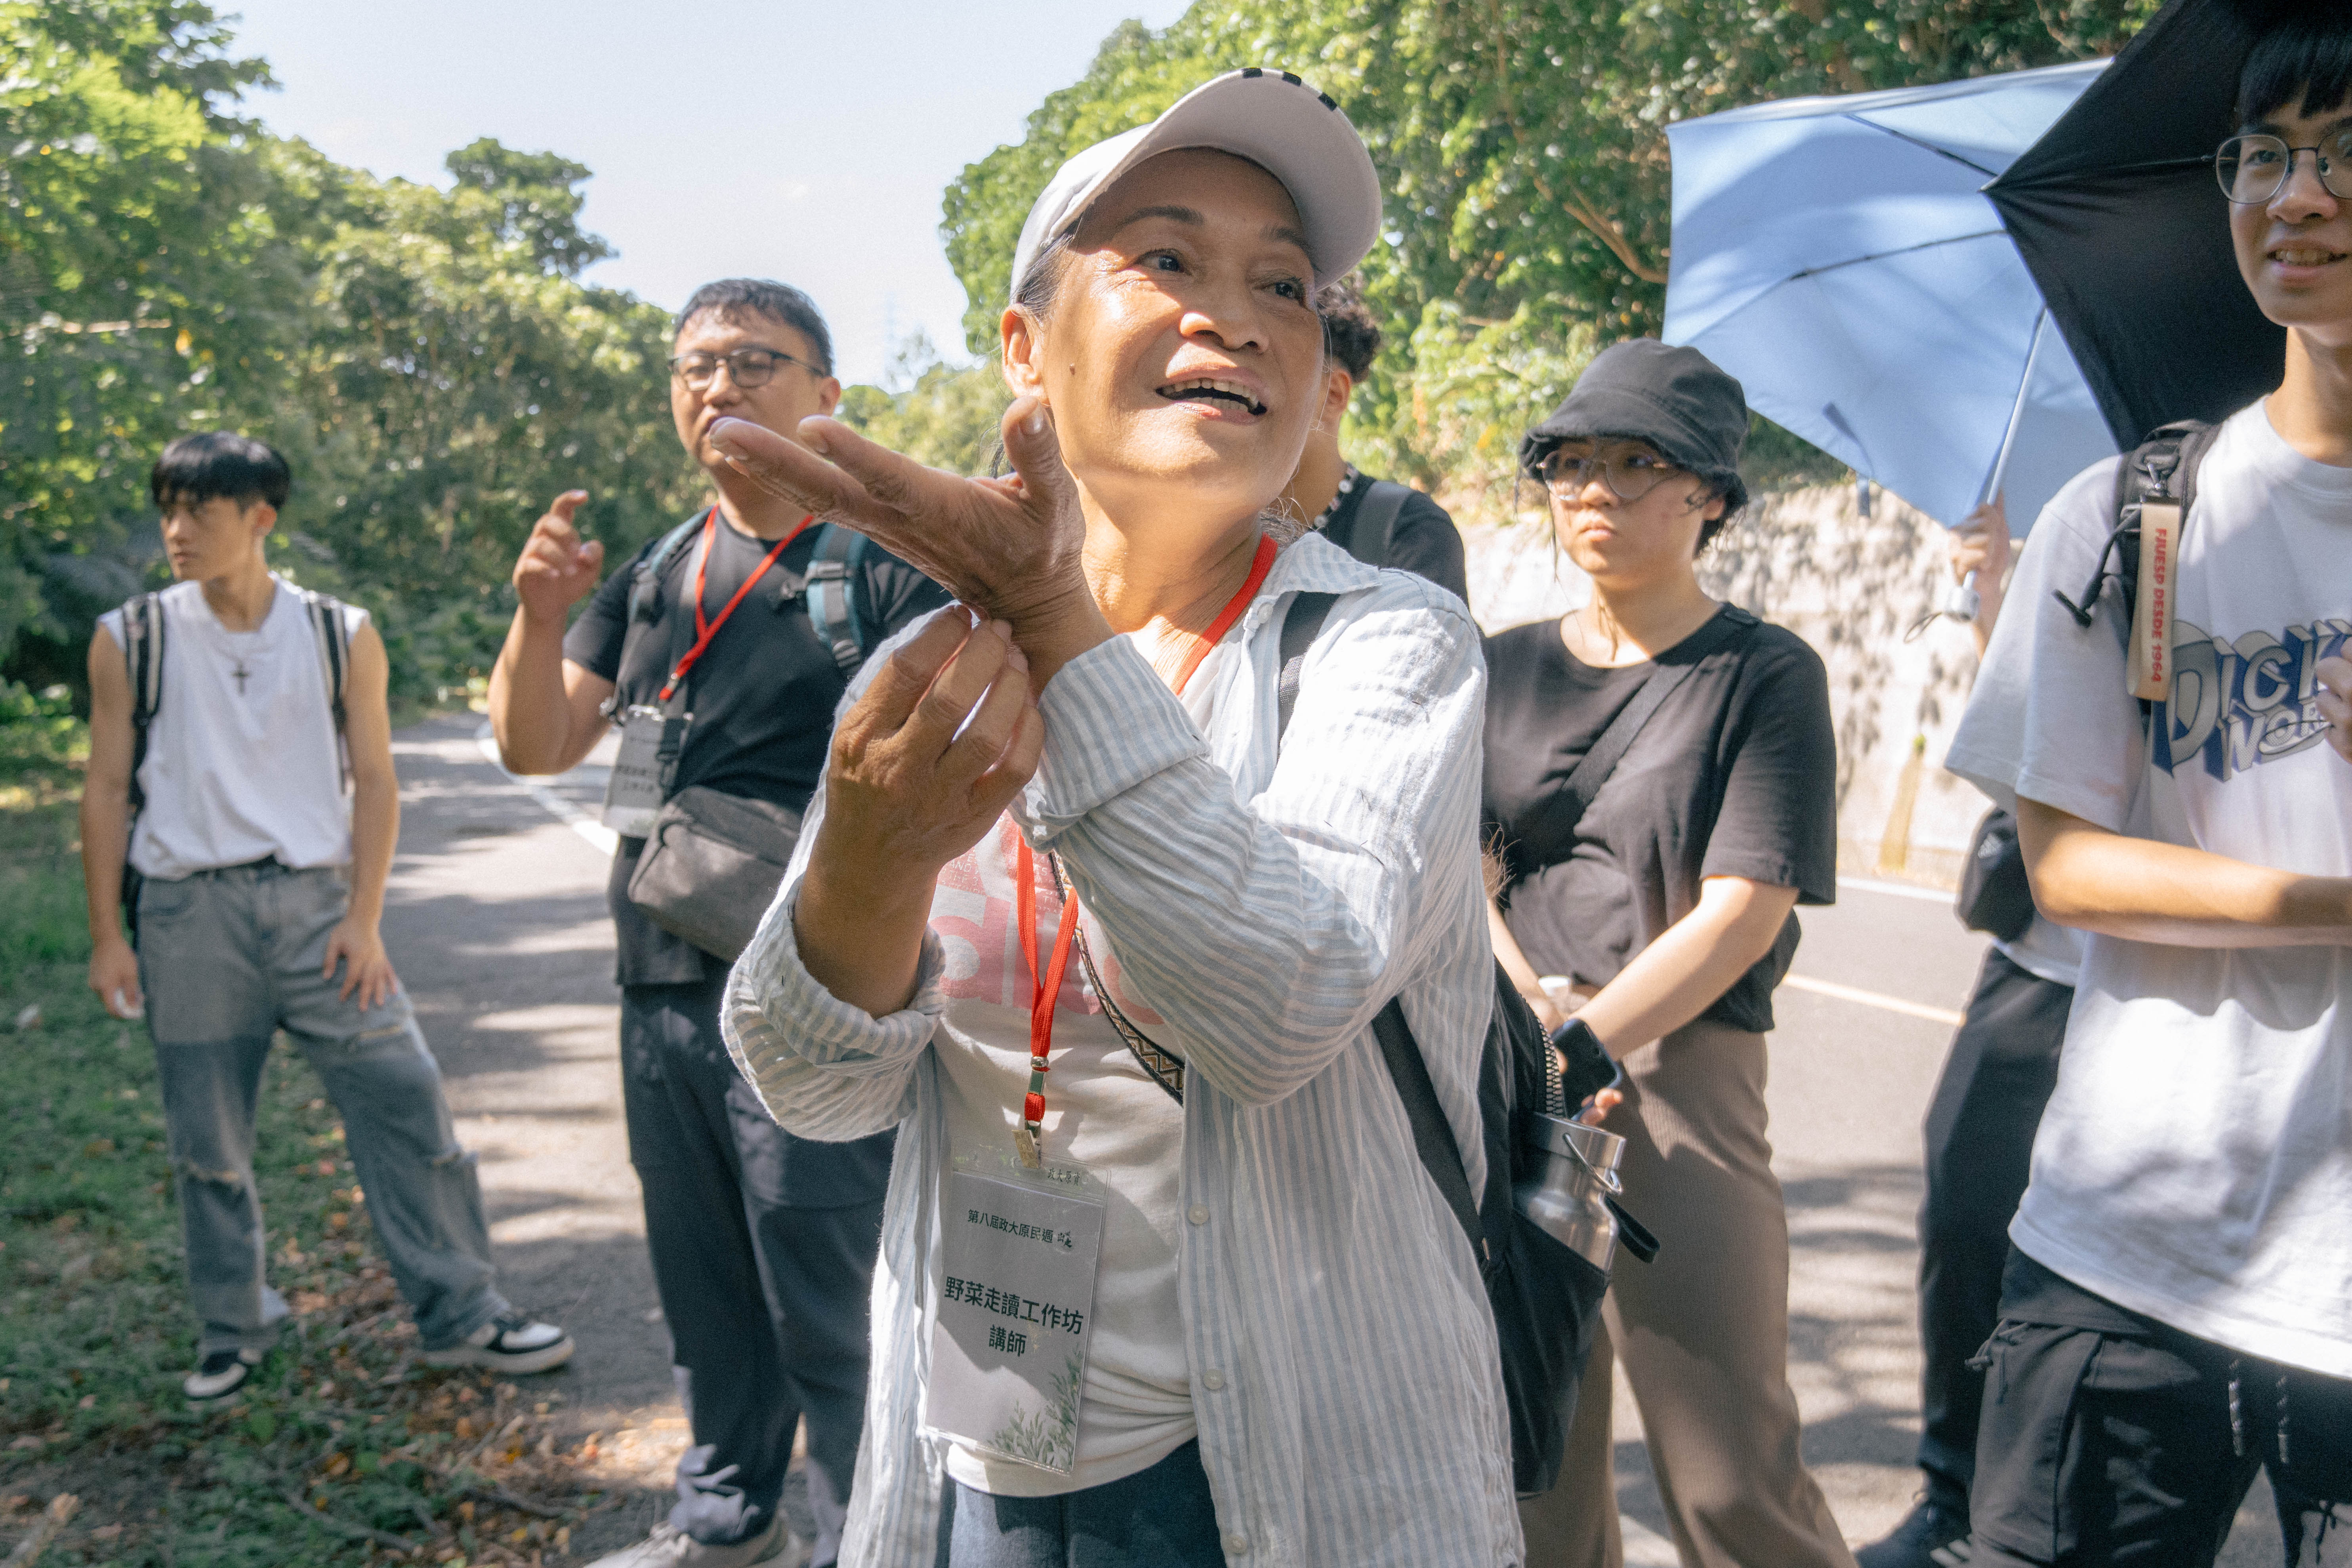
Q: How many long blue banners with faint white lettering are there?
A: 0